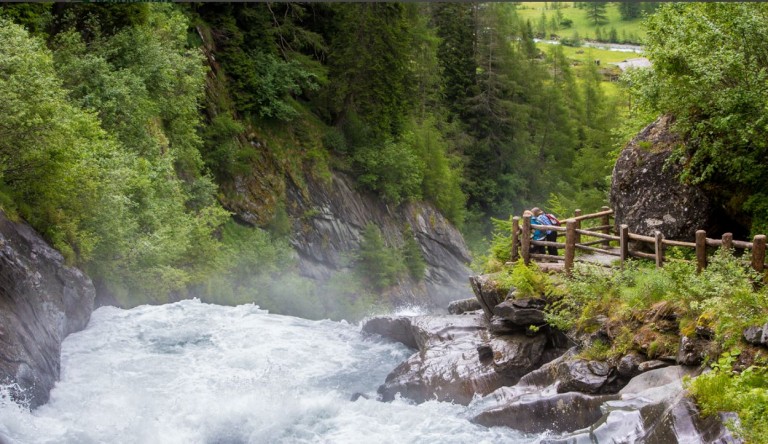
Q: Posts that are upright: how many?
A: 10